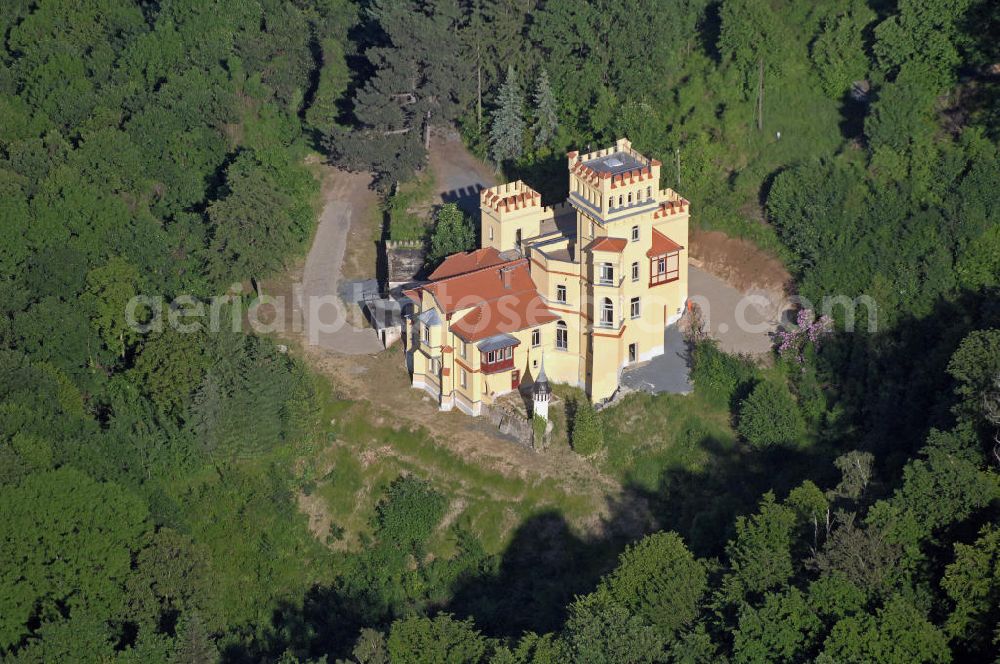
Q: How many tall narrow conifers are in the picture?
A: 2